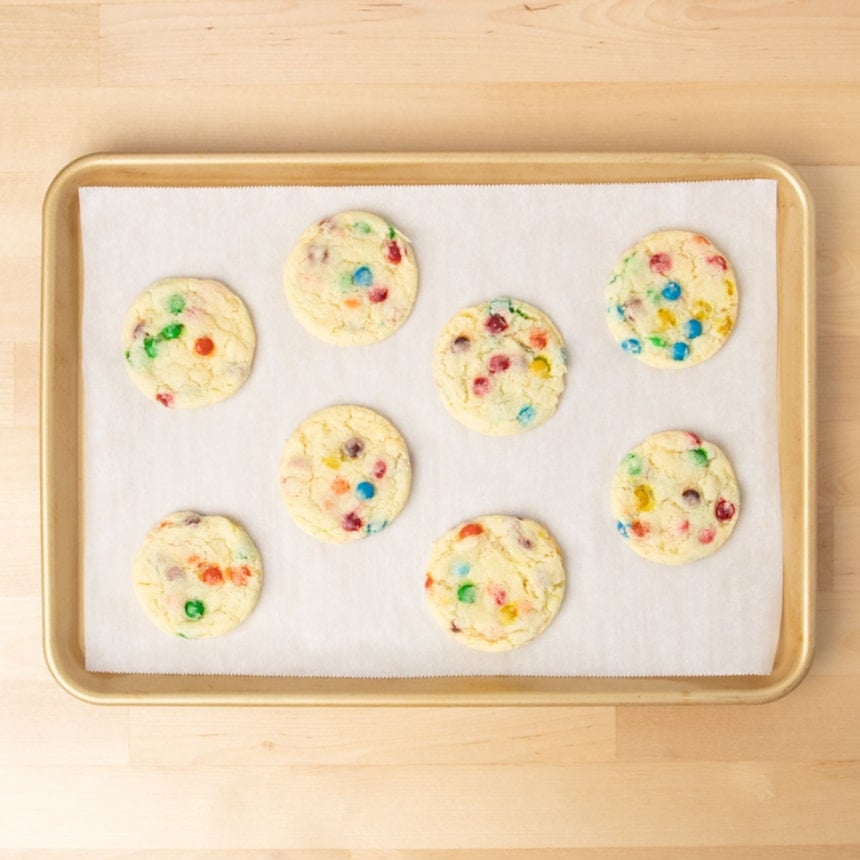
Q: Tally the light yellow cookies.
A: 8